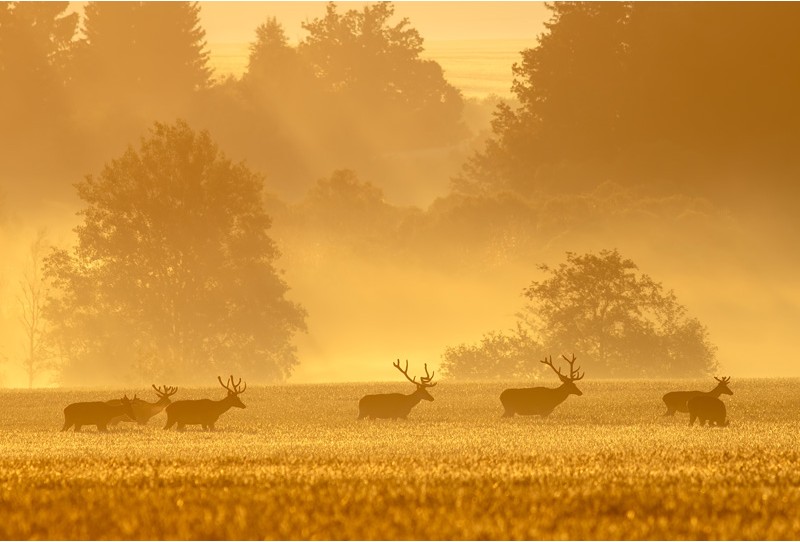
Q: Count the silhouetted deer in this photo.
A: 7